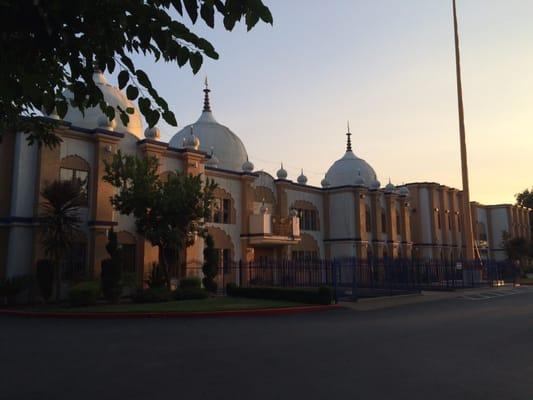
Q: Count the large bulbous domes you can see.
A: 3